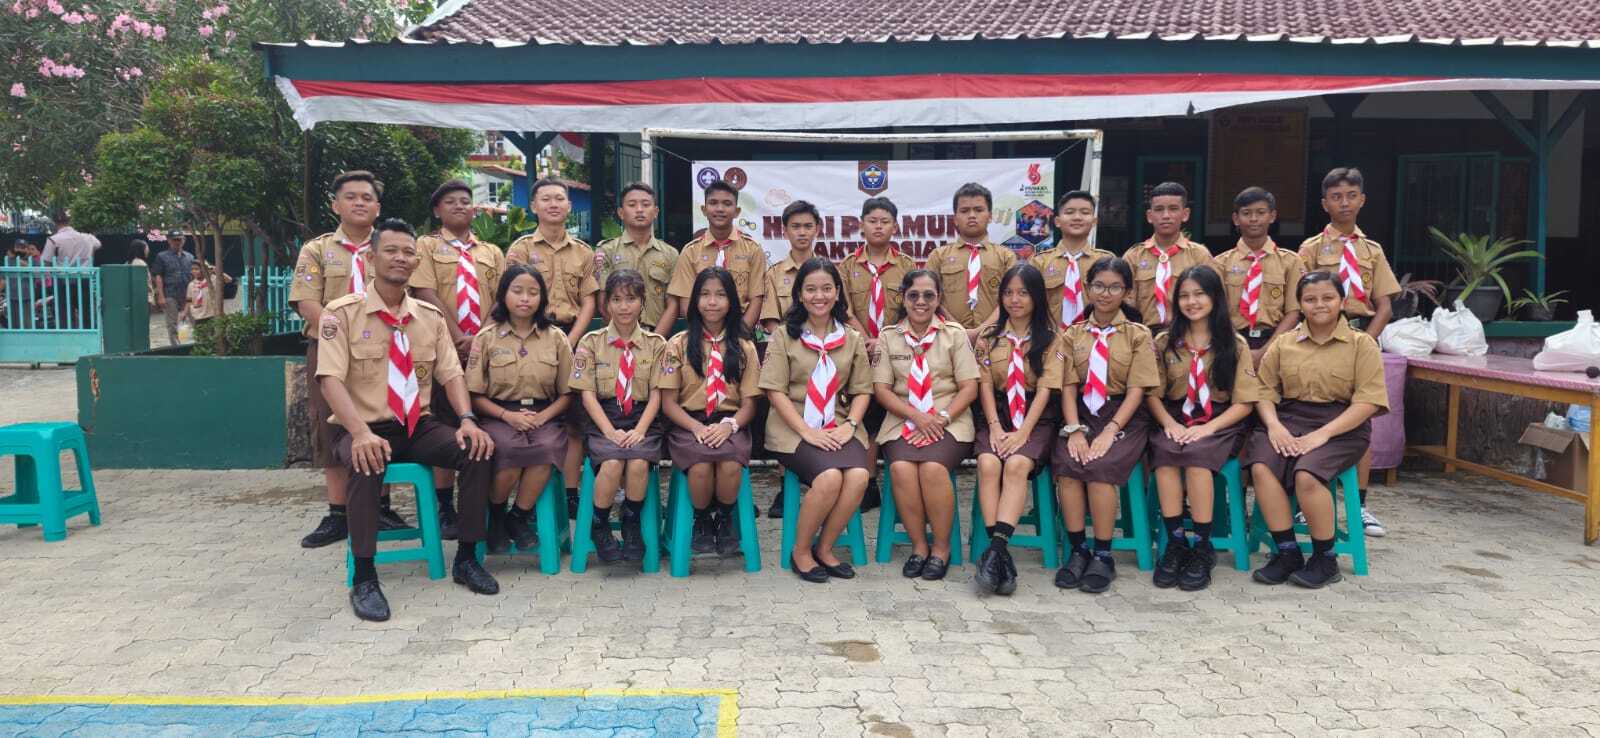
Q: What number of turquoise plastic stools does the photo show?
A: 11